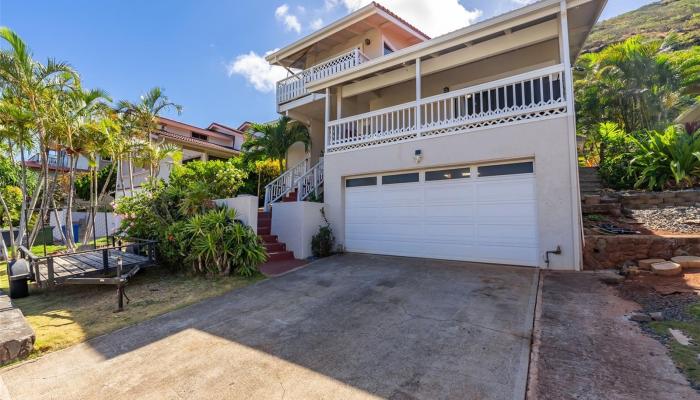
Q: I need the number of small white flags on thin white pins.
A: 0